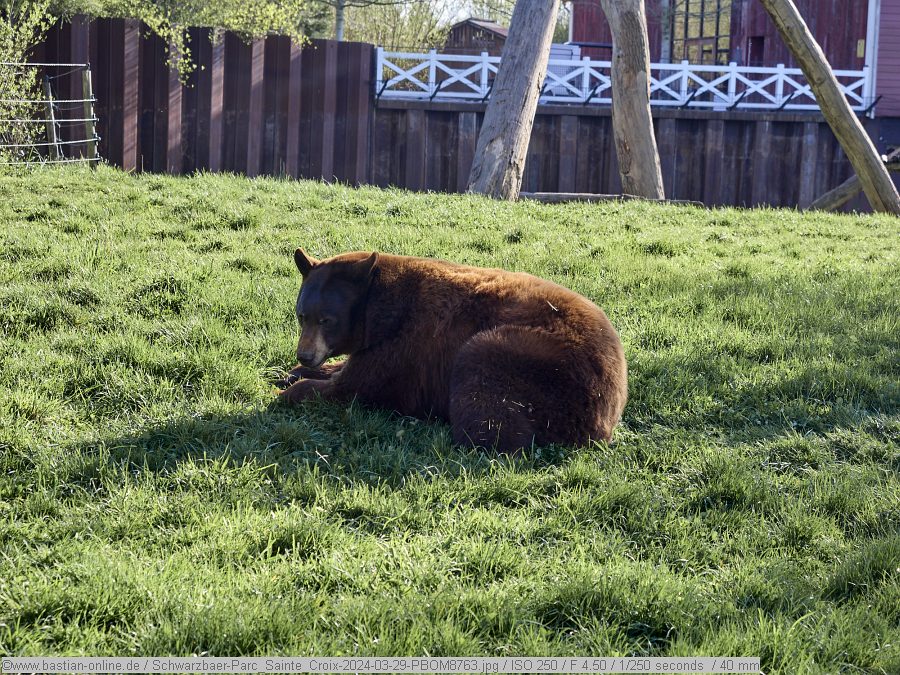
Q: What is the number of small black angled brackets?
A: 9